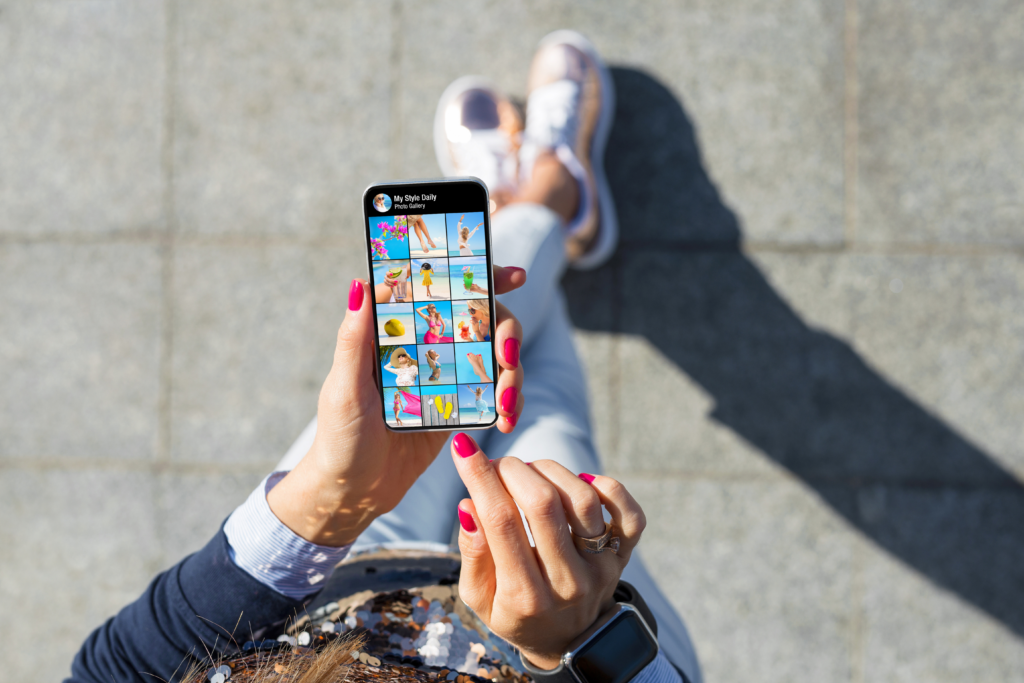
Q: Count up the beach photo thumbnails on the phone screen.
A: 15